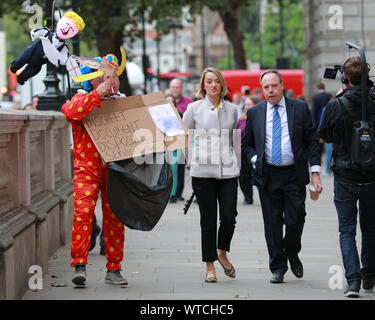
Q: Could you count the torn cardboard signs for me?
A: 1